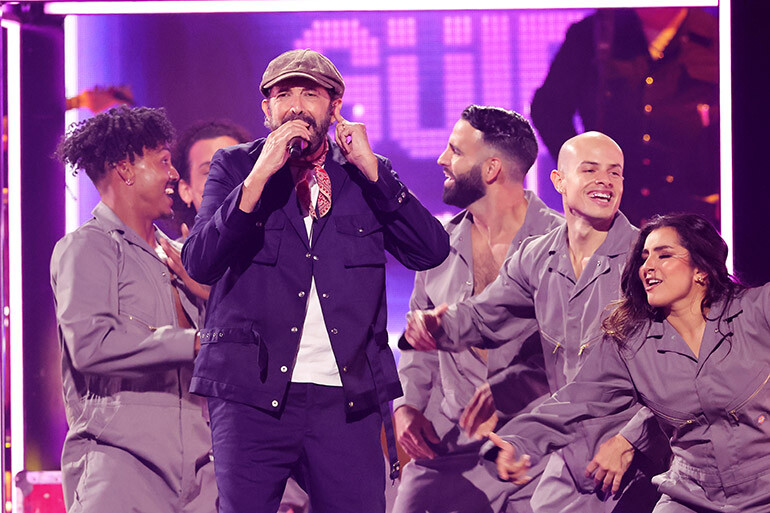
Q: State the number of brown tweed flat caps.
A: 1